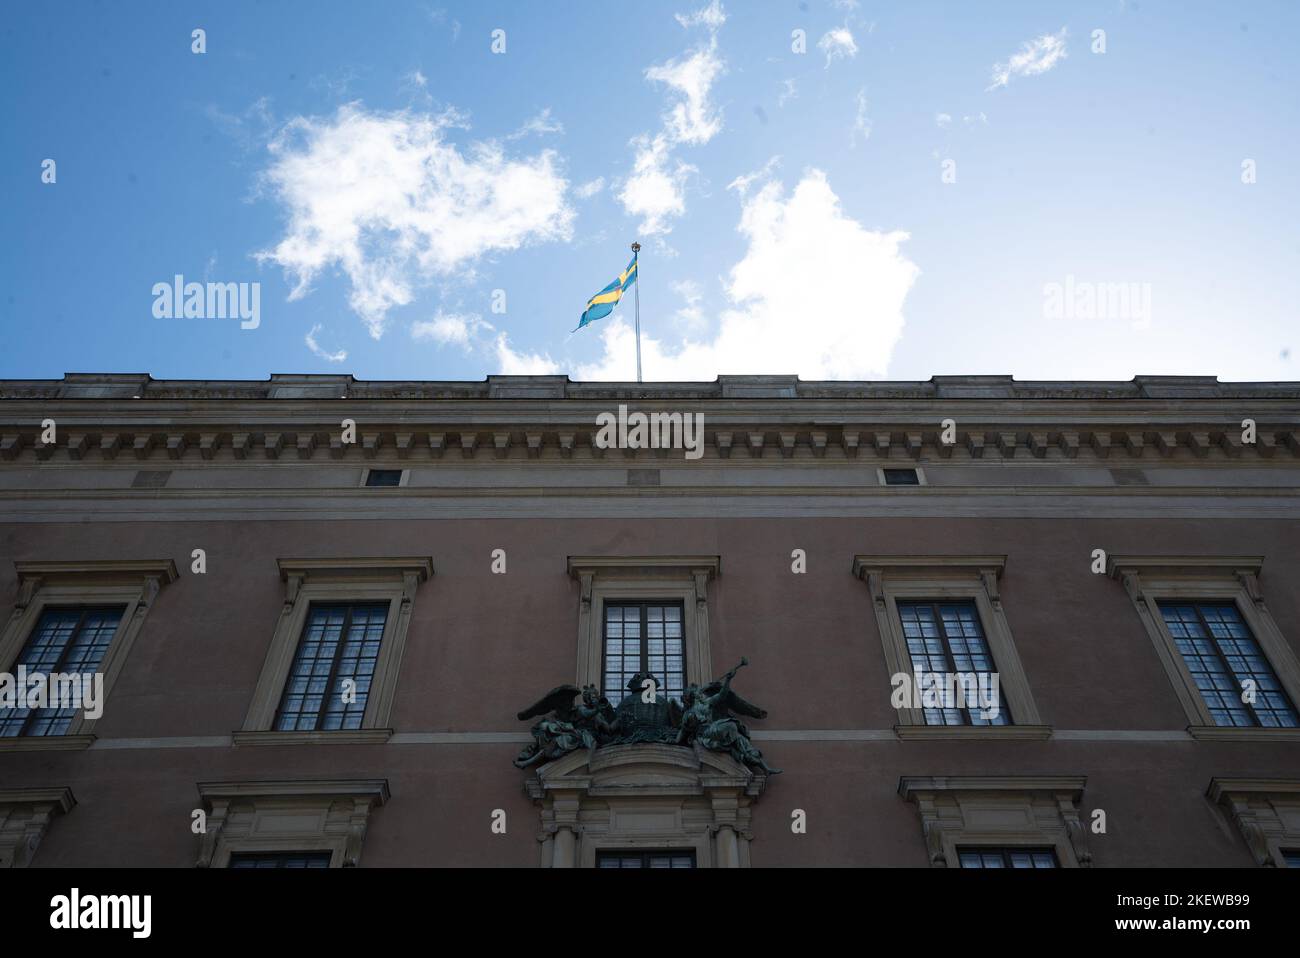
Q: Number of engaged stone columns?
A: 2